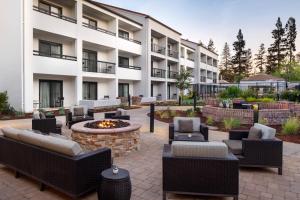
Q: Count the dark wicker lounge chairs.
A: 6